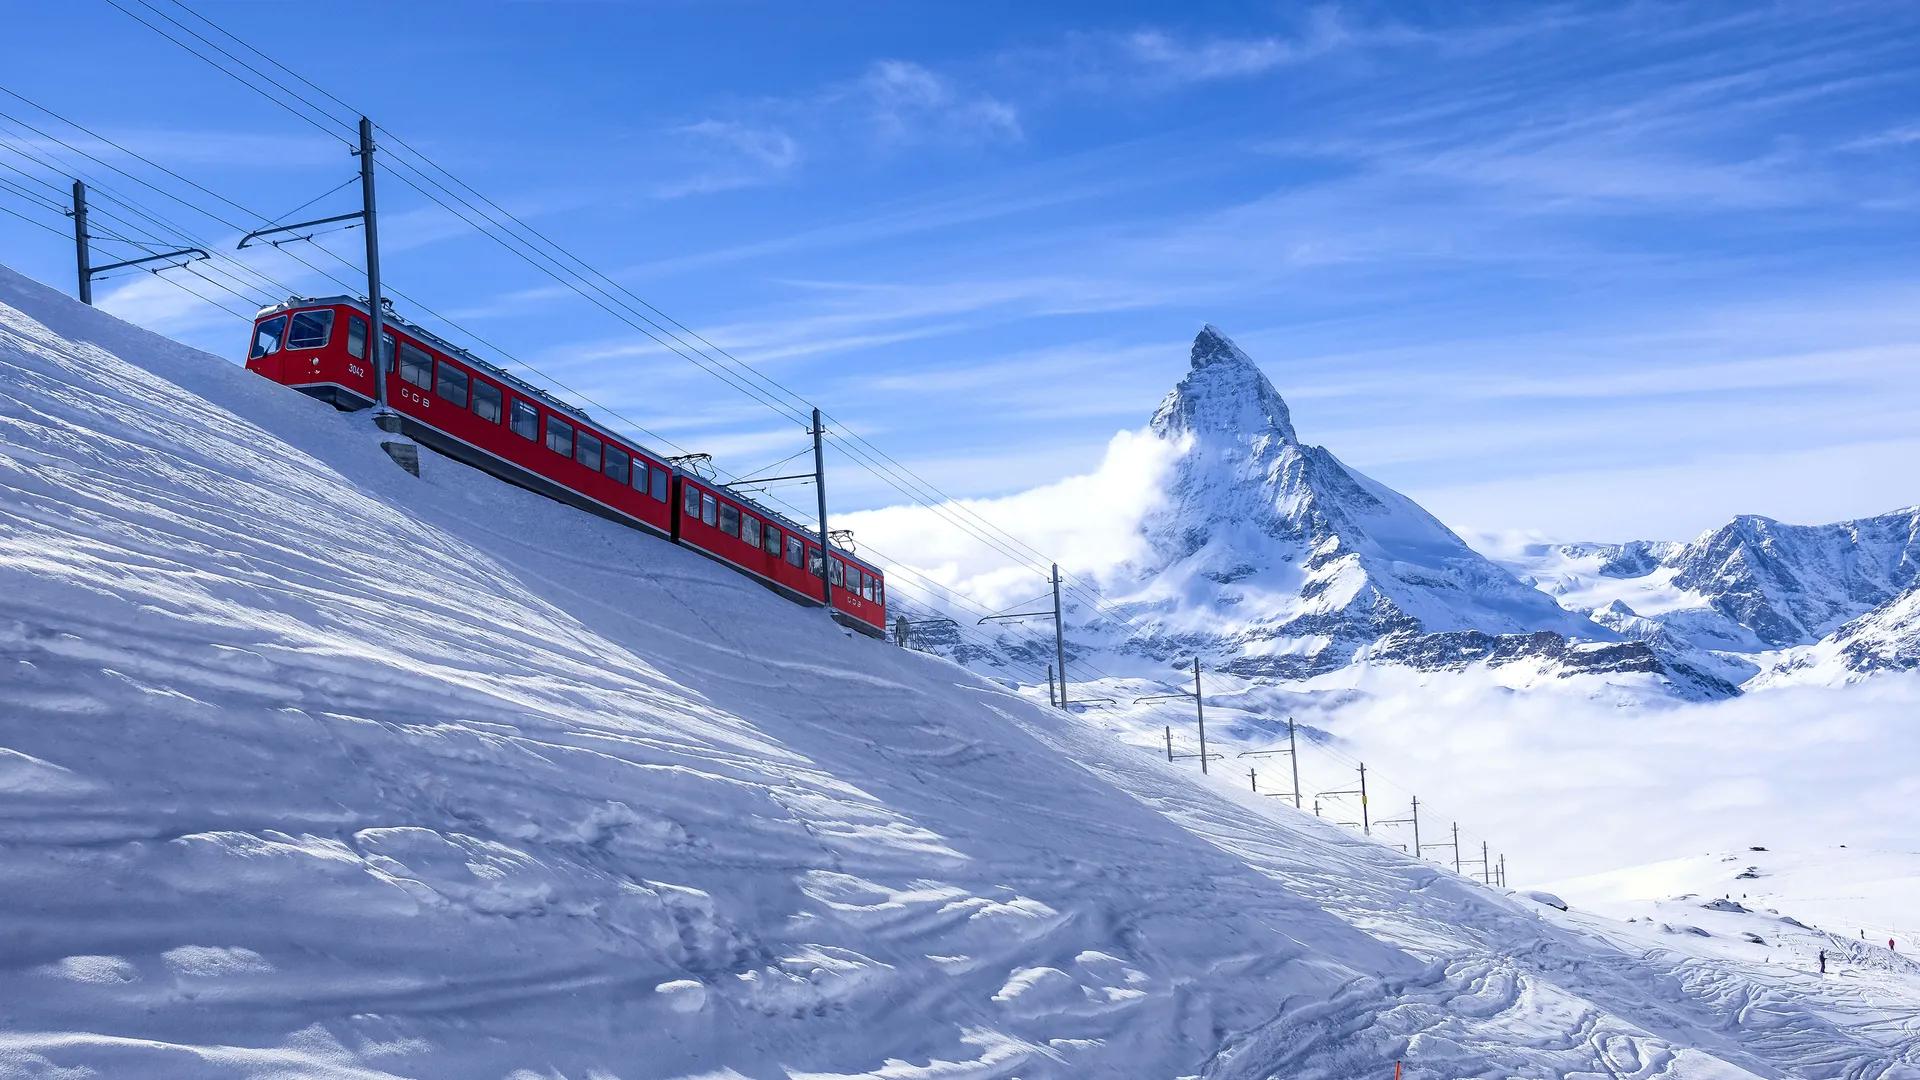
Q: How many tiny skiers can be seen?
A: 3